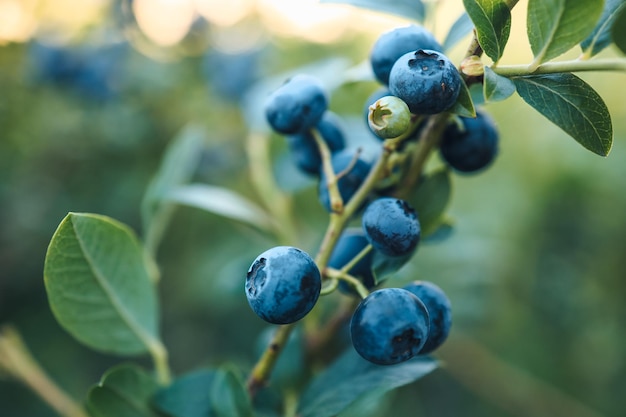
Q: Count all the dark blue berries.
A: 12